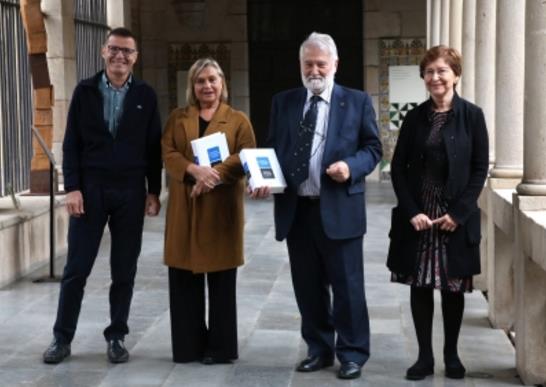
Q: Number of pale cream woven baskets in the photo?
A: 0